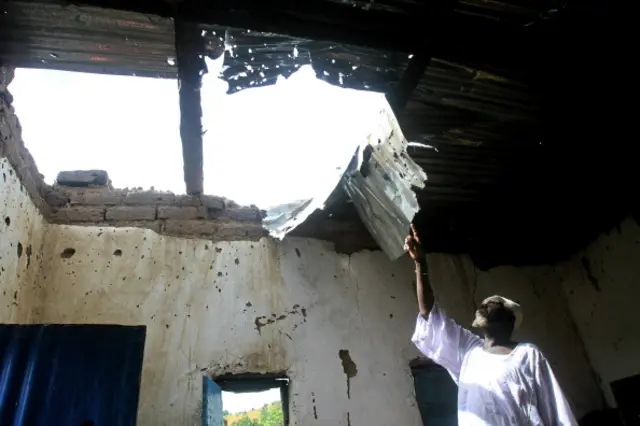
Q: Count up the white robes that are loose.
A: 1